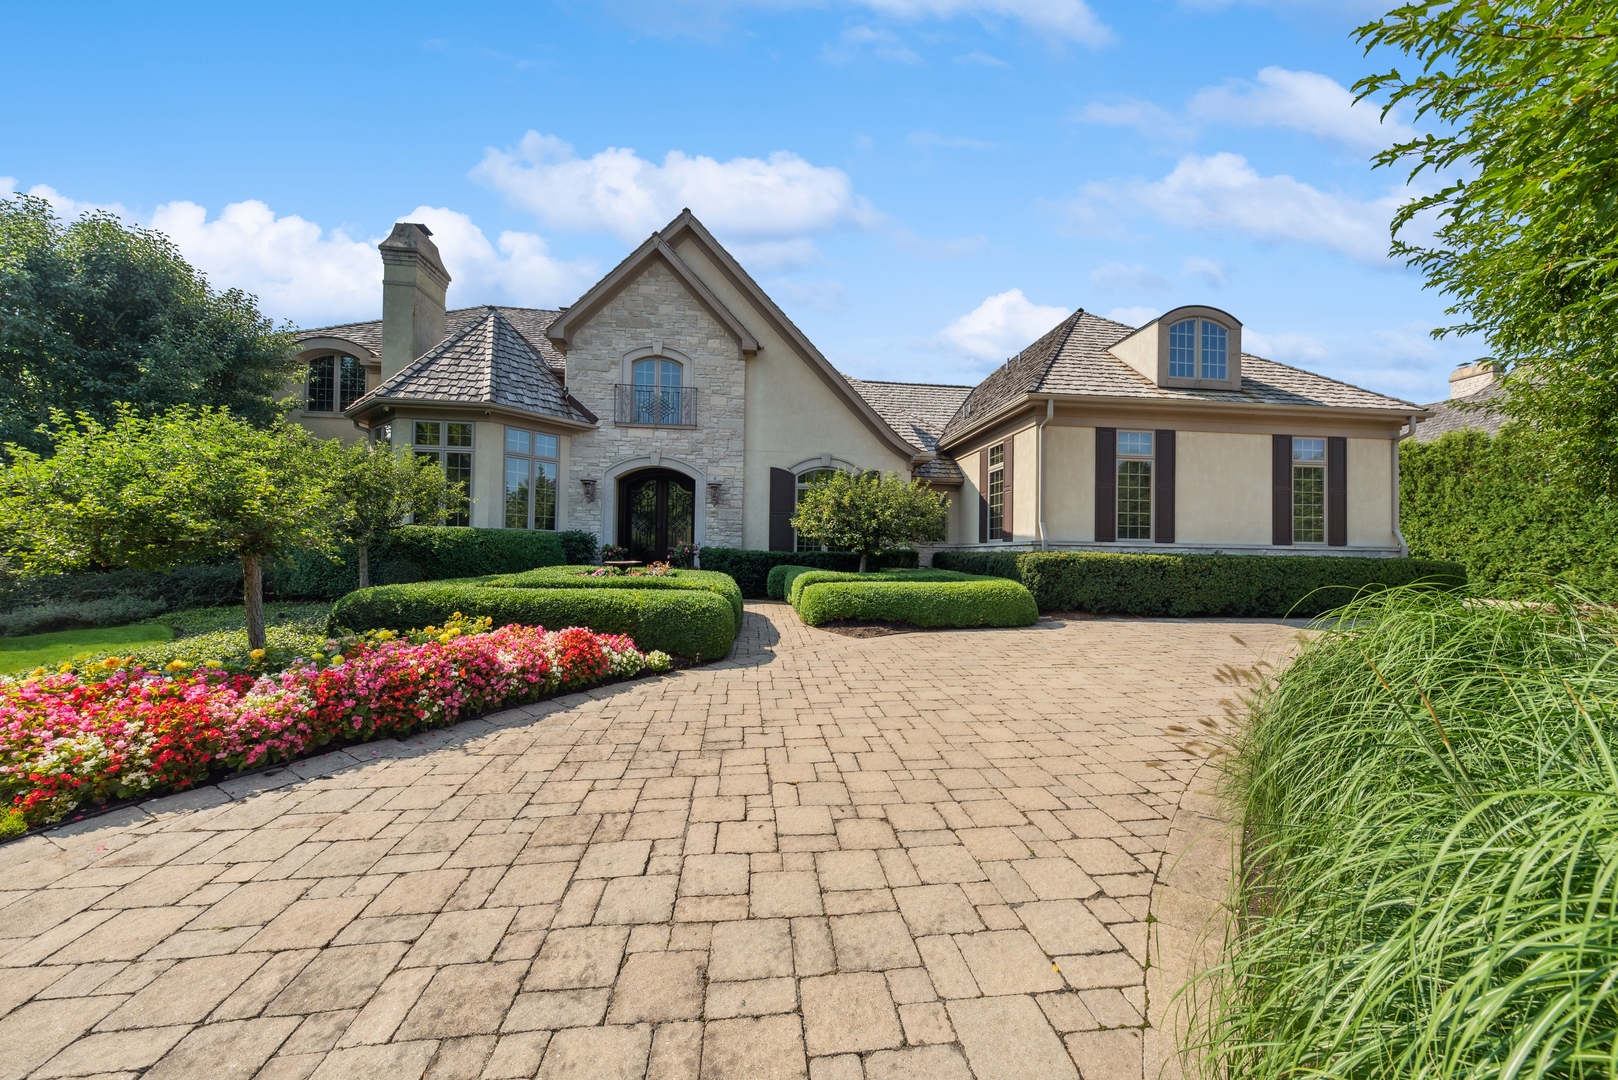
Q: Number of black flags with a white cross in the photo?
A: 0